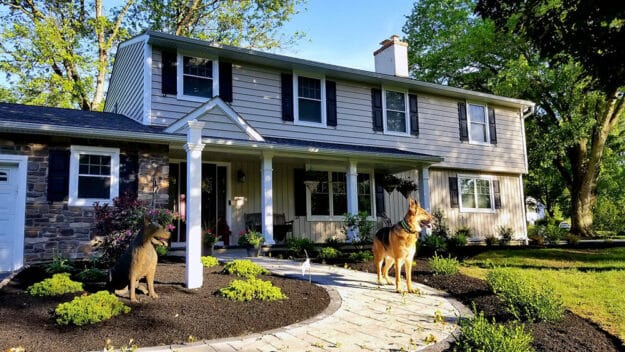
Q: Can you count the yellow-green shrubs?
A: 5